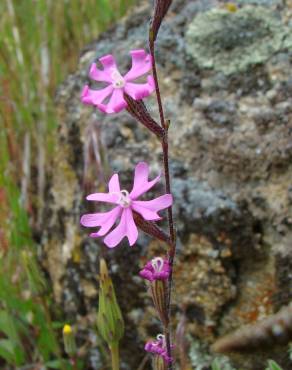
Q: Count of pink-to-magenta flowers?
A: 4